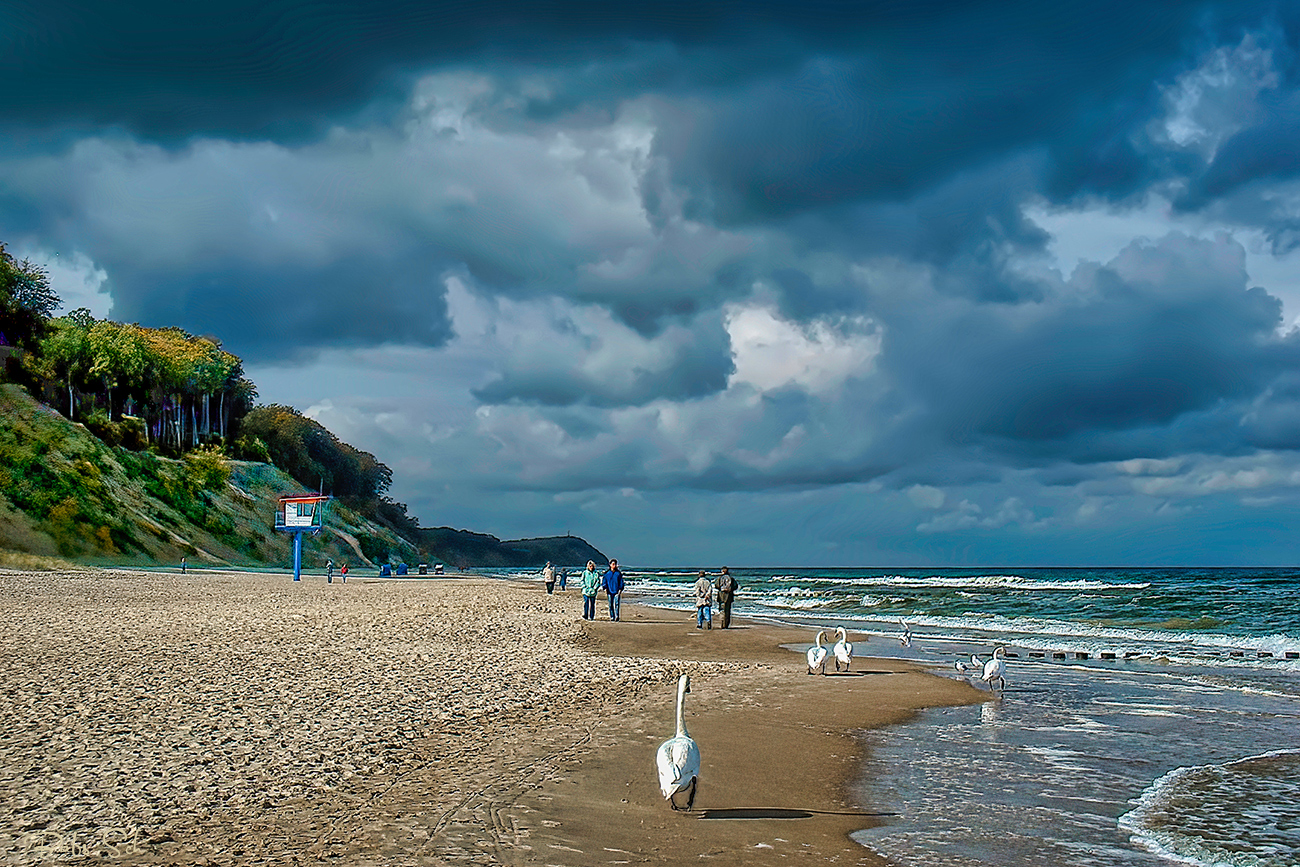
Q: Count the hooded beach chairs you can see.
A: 4